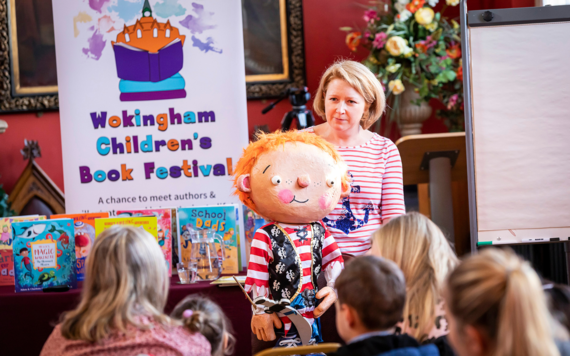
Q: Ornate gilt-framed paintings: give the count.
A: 2